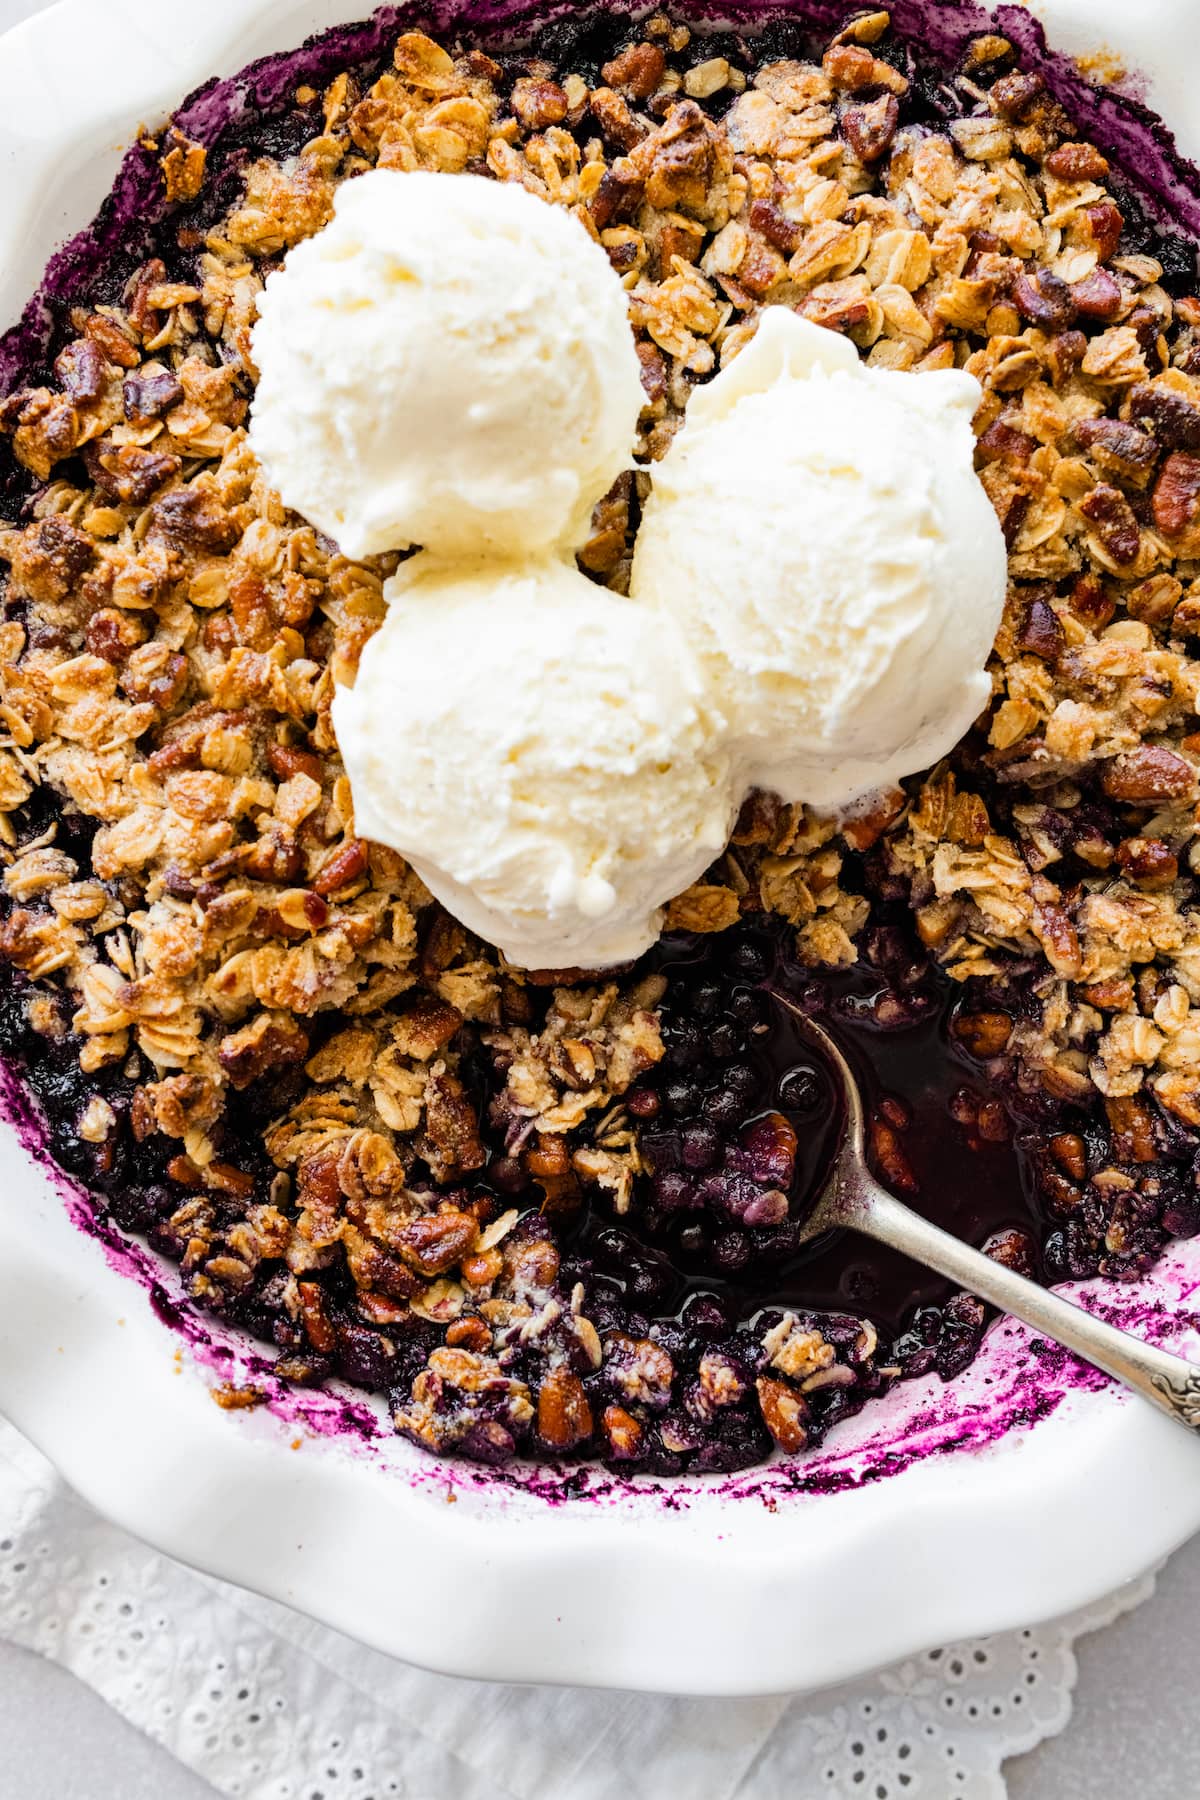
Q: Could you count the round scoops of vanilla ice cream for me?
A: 3